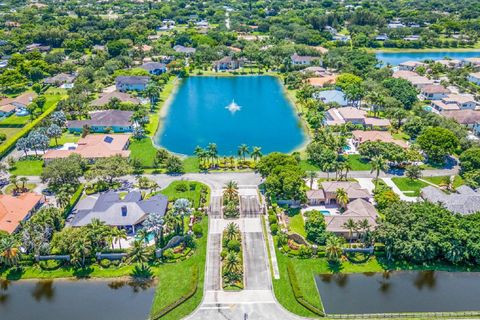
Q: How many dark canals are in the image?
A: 2